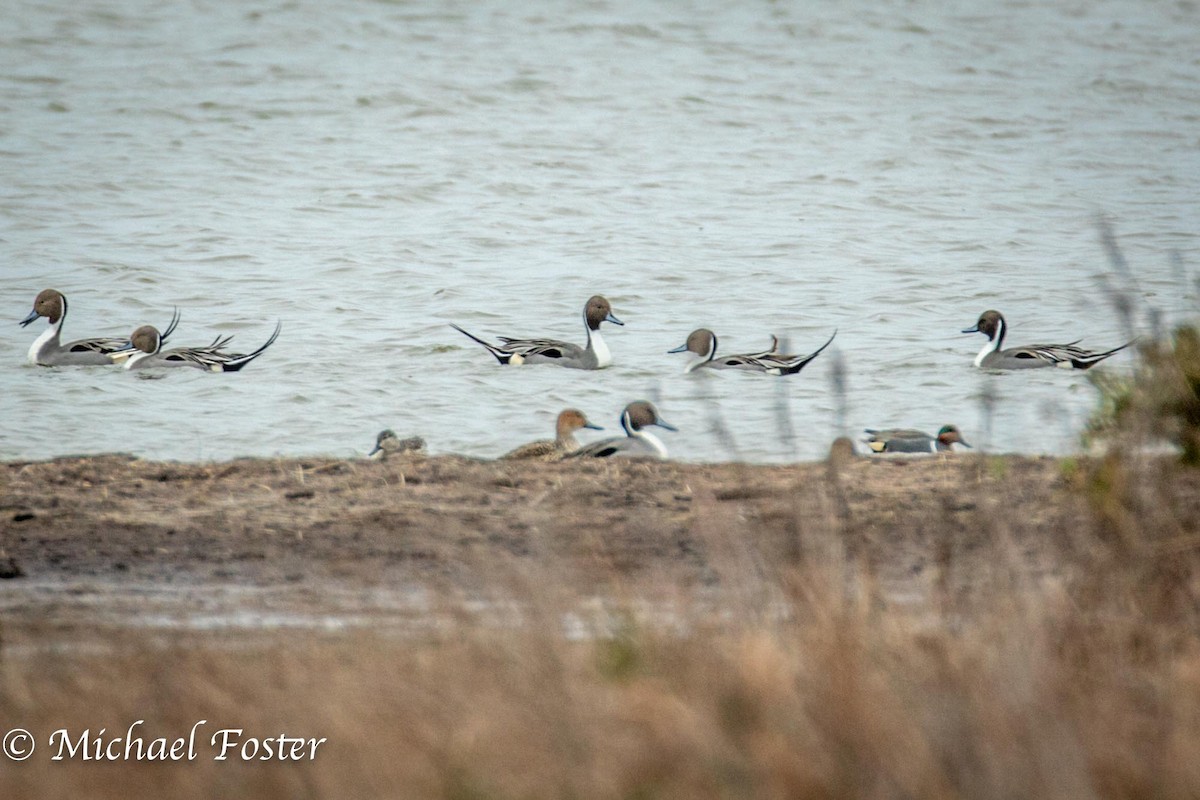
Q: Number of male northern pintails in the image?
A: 6